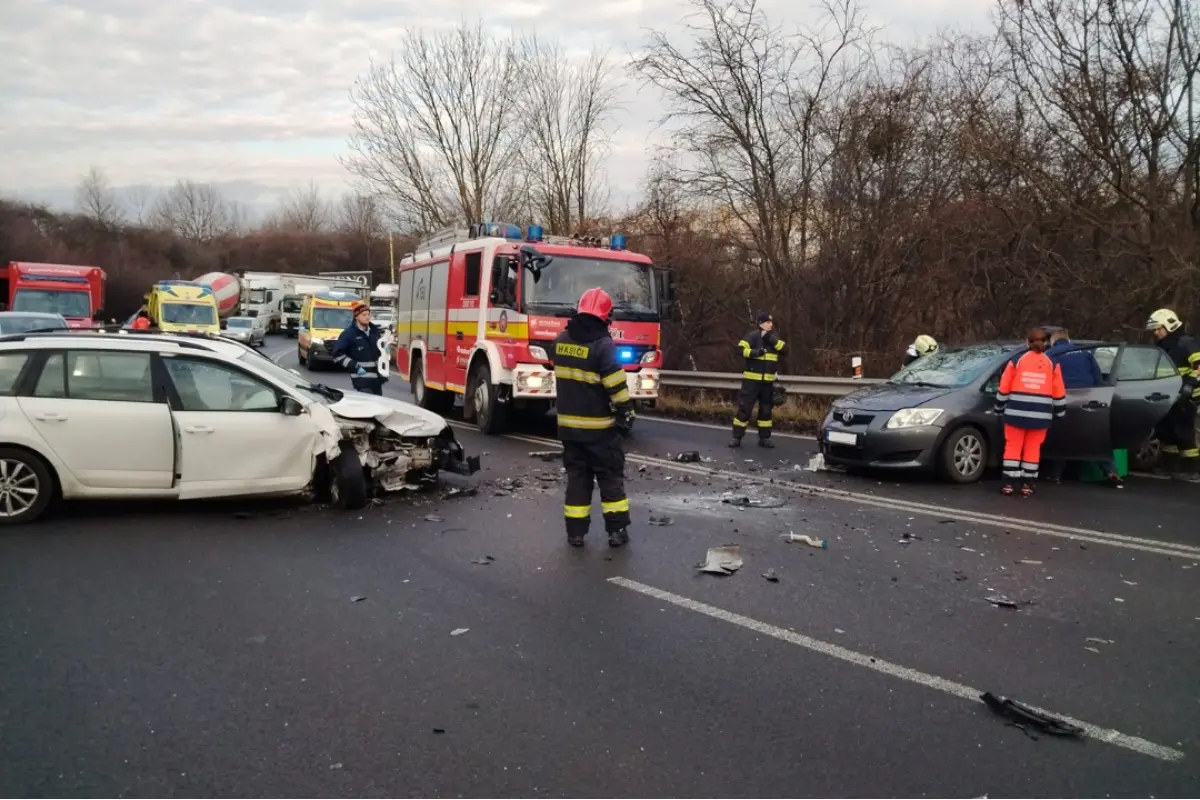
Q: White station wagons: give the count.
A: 1